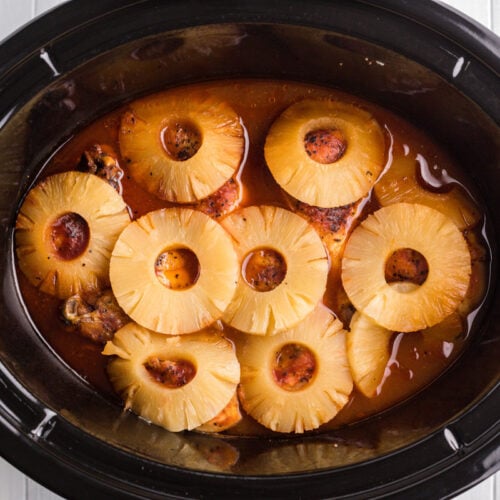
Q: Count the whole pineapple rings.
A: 8